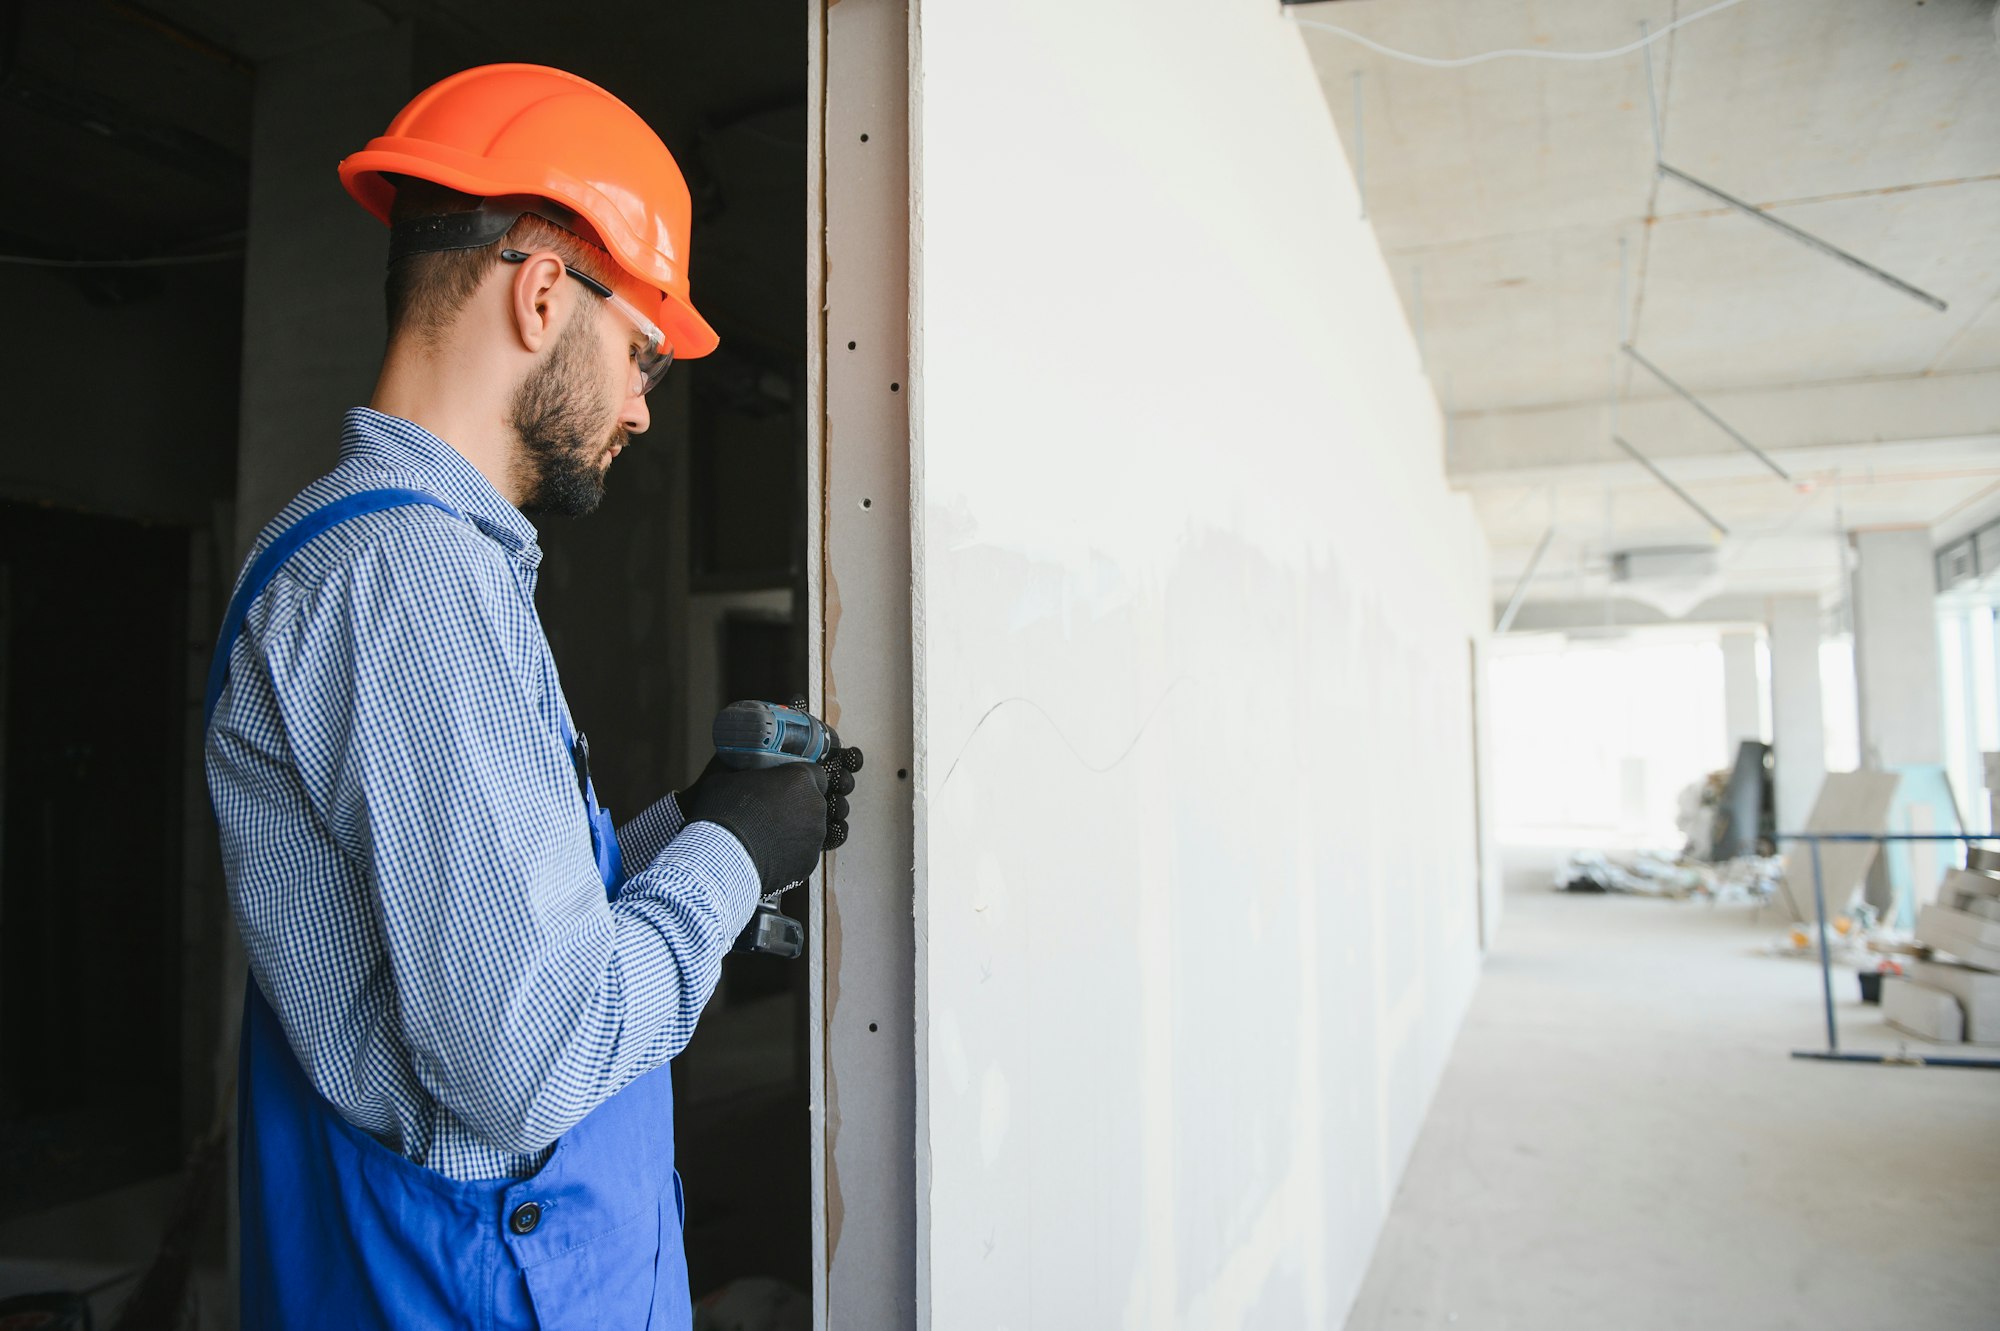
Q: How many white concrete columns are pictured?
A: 3